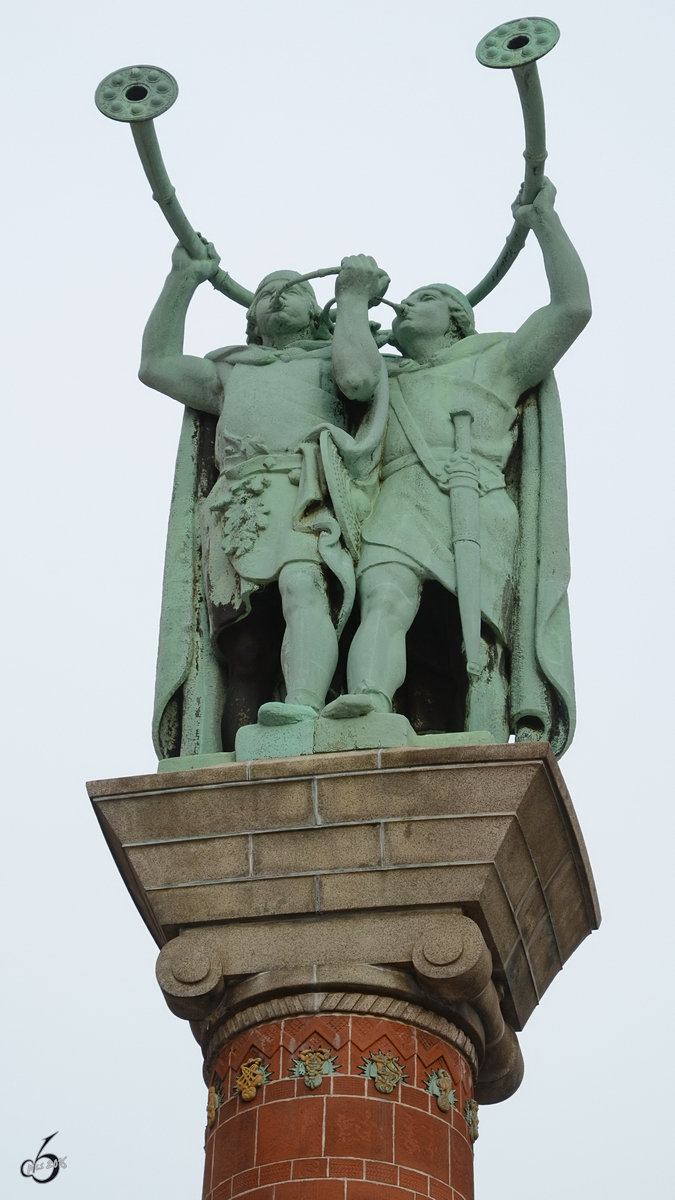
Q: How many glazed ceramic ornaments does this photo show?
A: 6